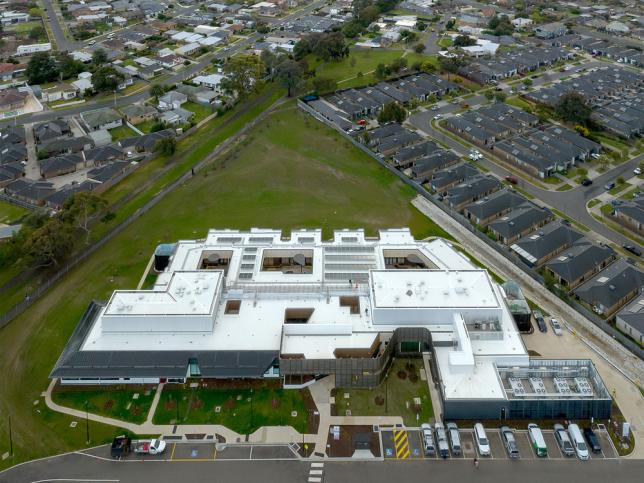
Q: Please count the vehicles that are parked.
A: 13